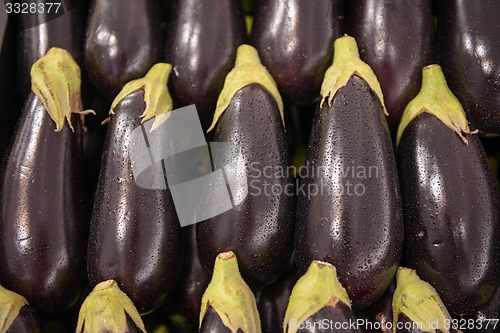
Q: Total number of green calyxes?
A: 10